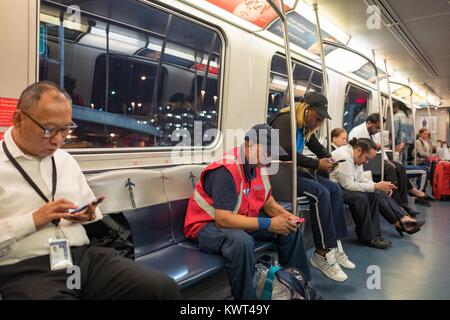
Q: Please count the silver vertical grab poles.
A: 6